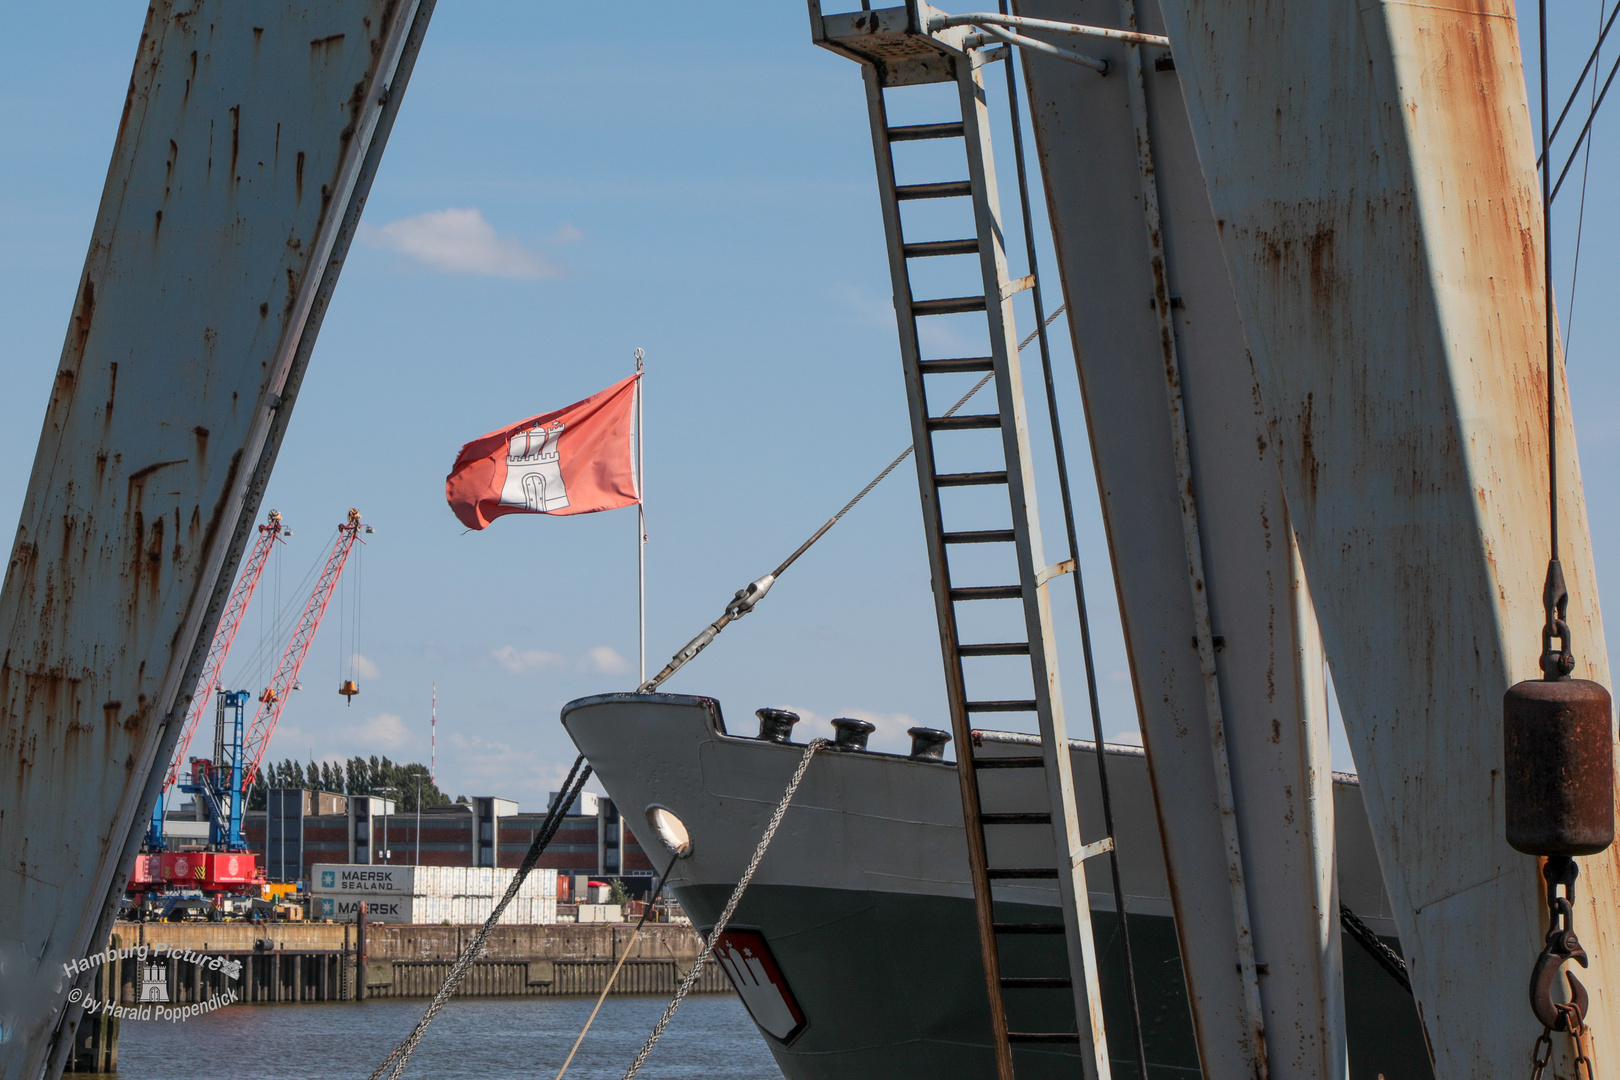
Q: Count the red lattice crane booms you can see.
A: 2